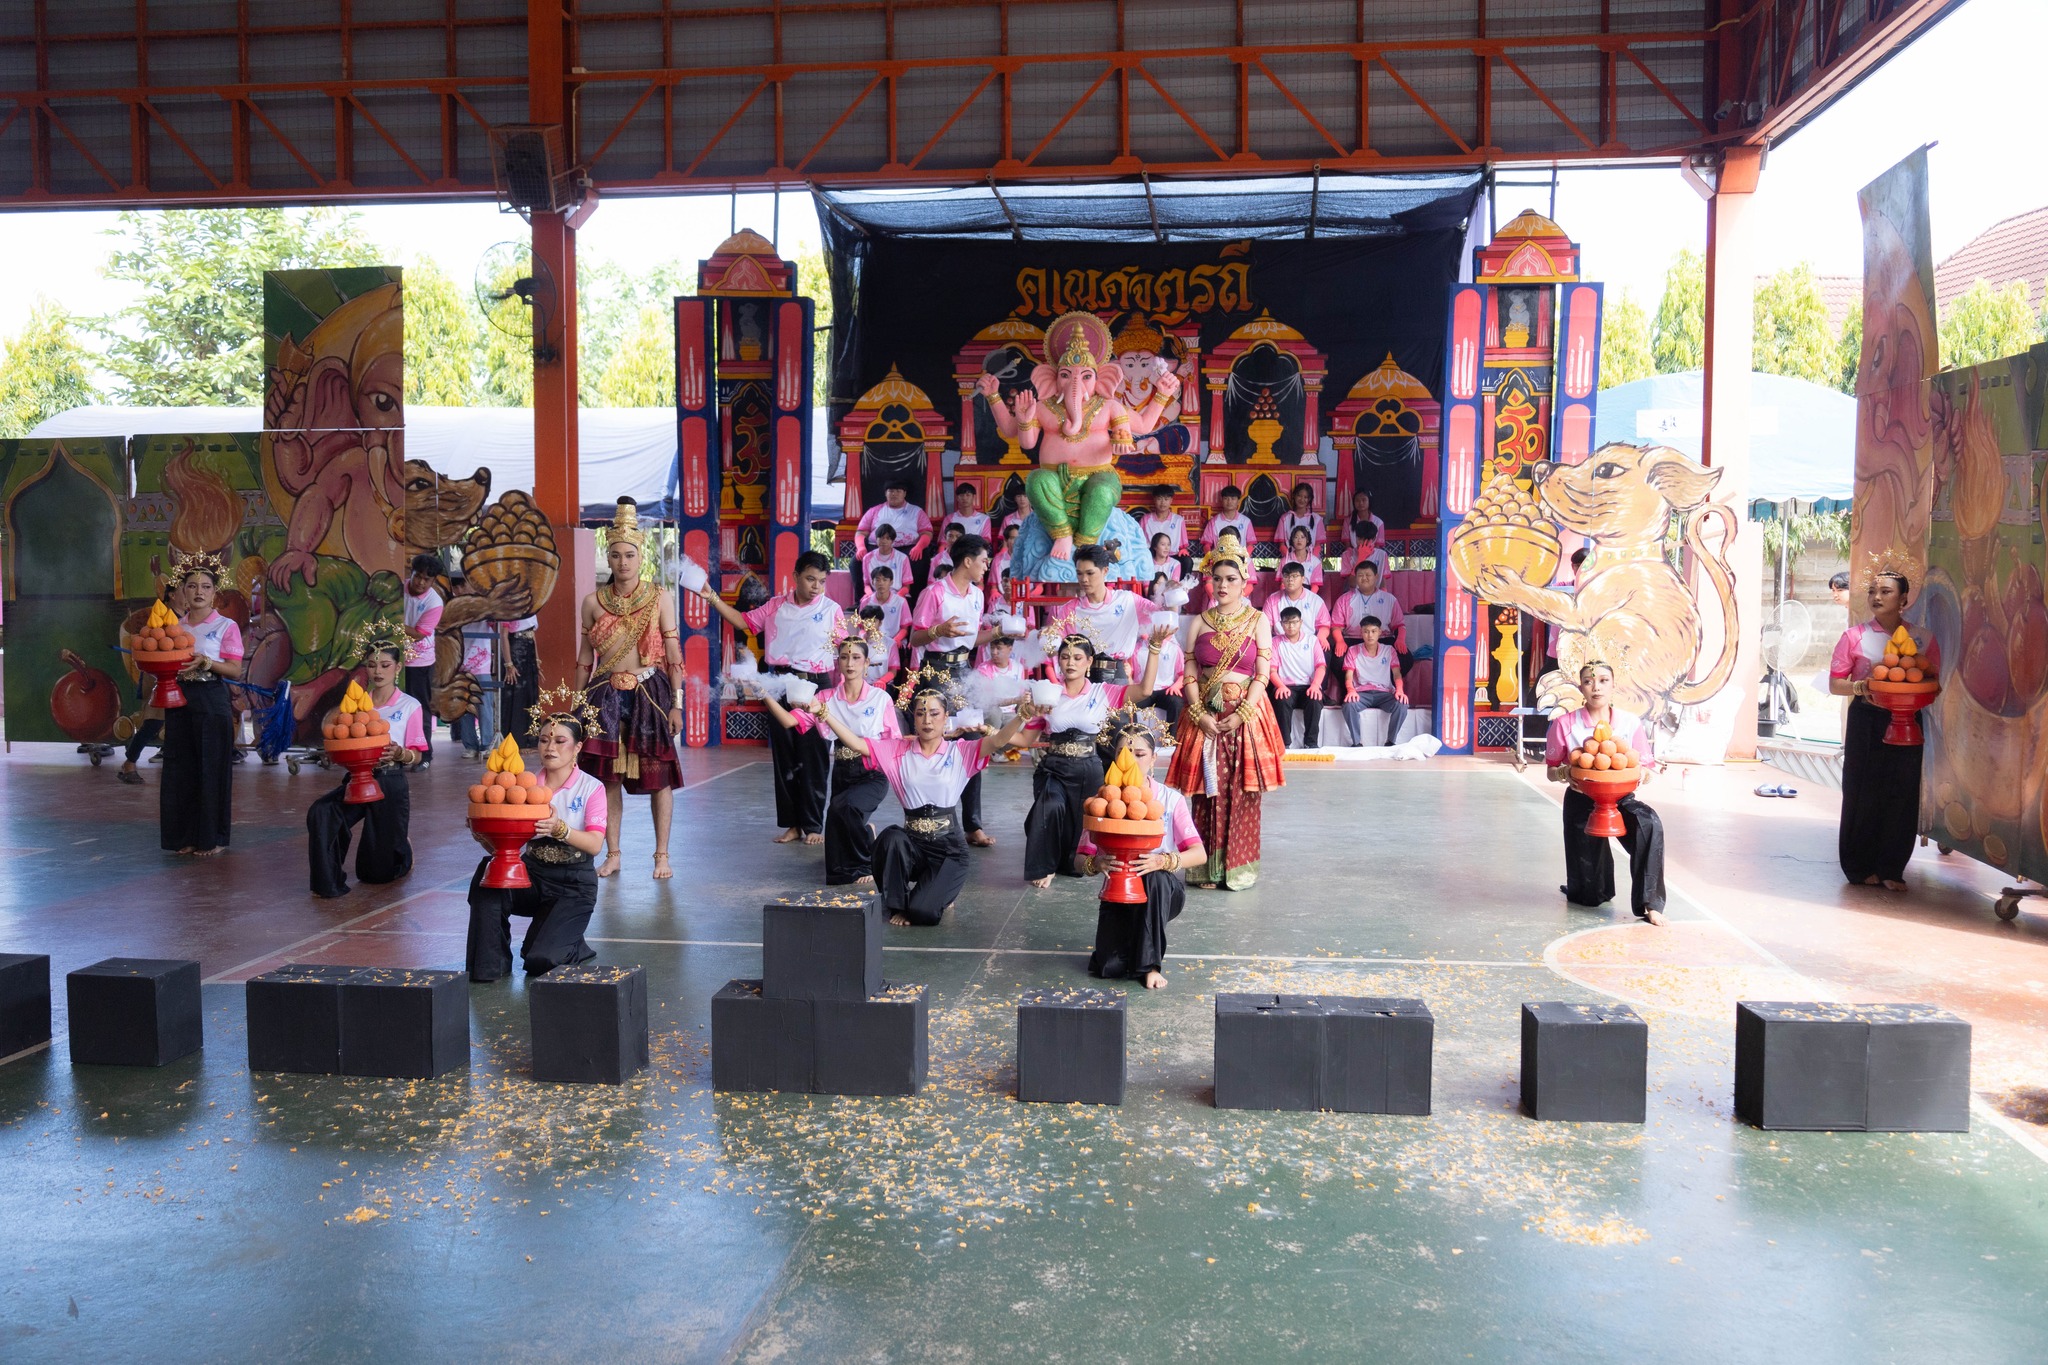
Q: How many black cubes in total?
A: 14